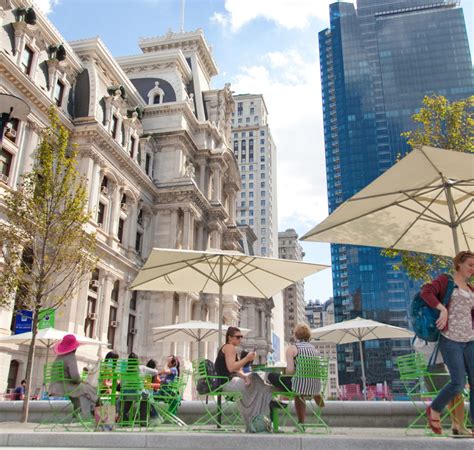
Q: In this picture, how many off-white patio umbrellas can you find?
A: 5